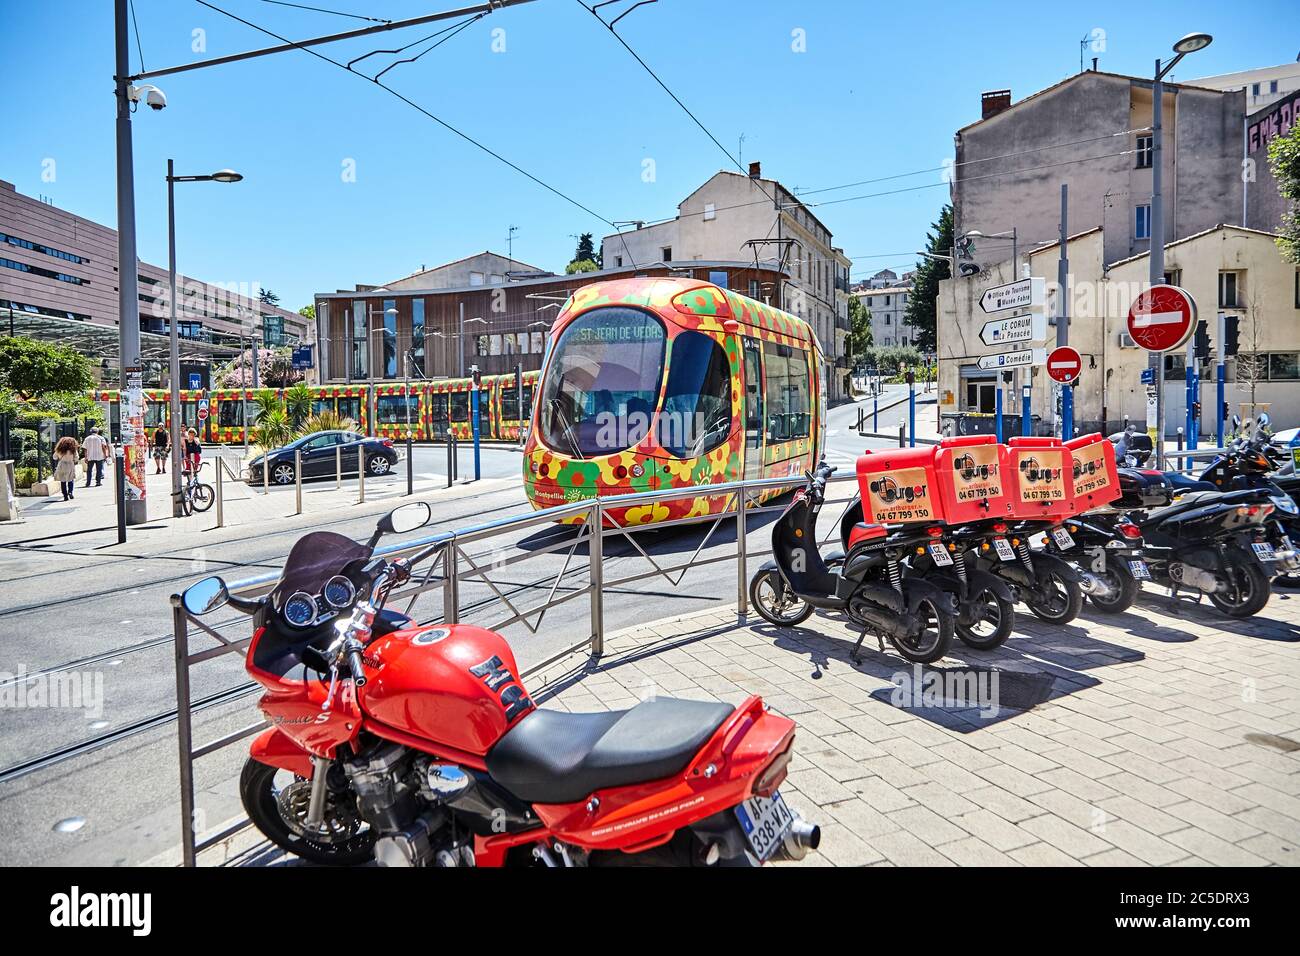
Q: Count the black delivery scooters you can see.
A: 3